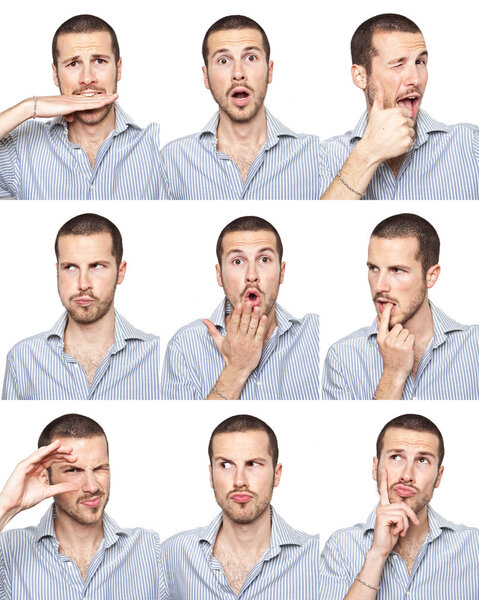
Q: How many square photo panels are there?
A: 9